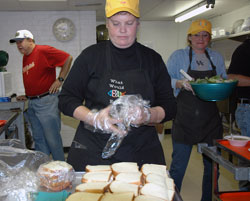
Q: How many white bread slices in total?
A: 12